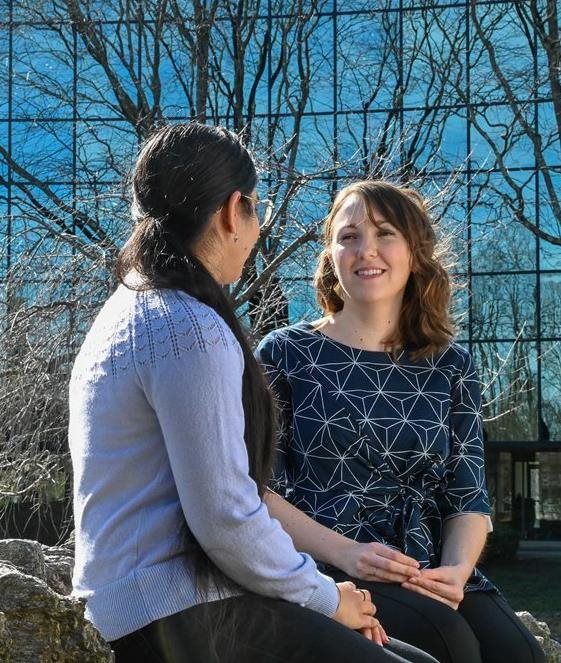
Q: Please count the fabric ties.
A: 1